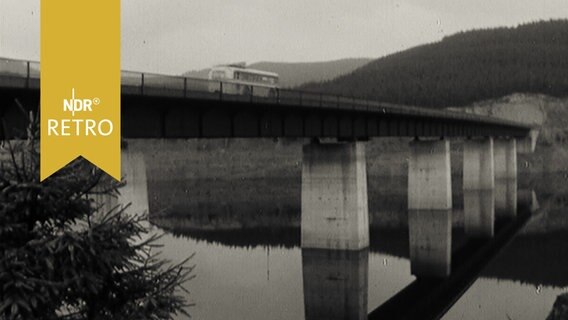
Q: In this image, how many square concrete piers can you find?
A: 5